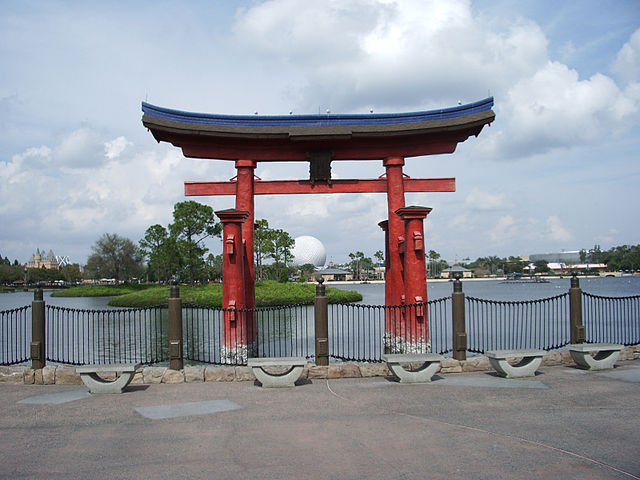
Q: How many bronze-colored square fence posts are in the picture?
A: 5